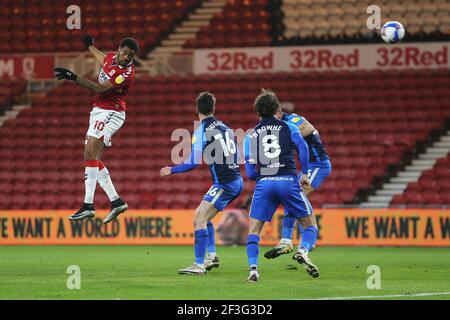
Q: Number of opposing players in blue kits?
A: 3